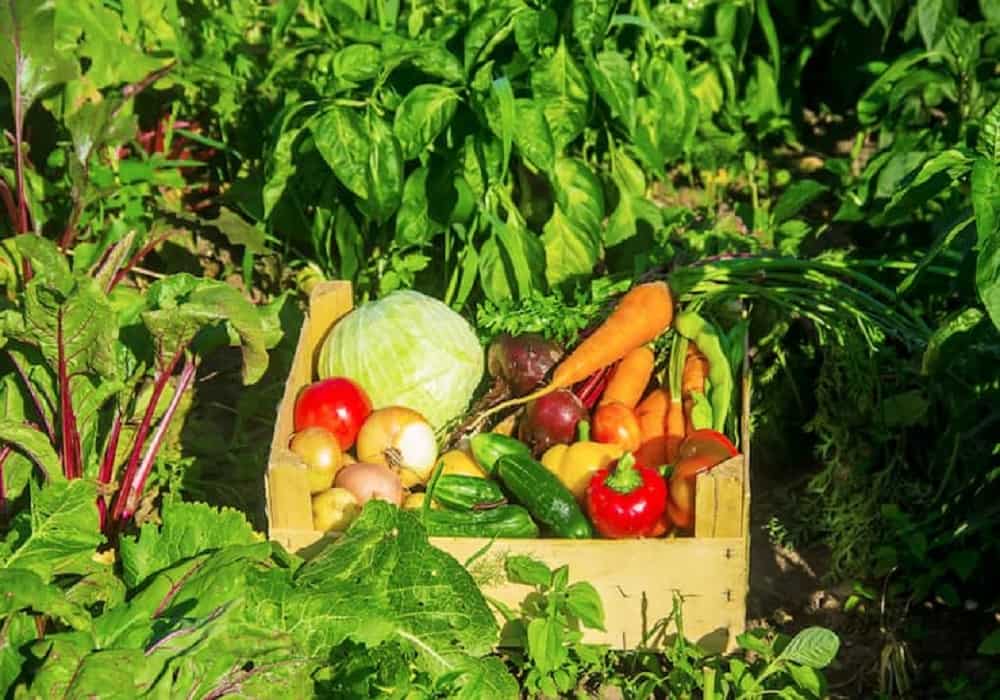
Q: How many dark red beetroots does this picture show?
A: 2